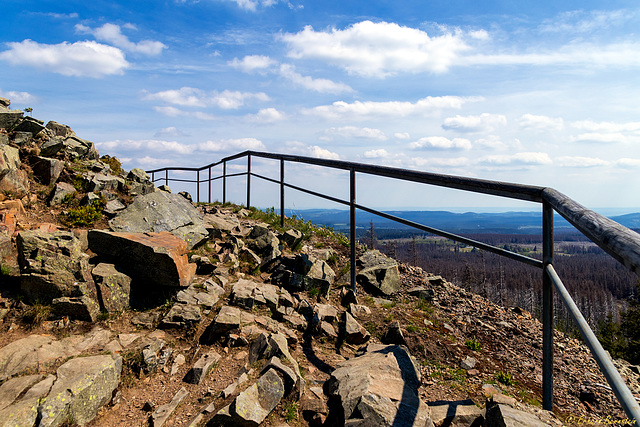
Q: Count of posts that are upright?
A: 9